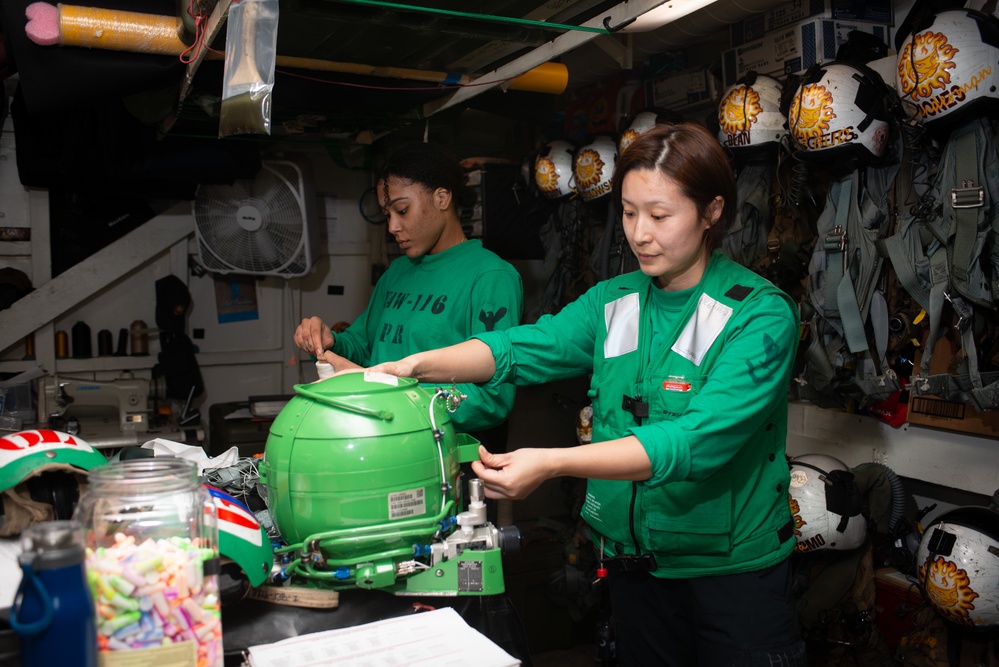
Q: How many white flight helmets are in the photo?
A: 8